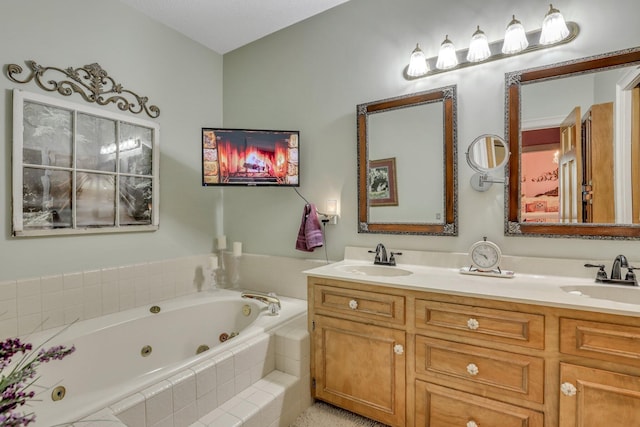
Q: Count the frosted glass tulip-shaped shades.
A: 5